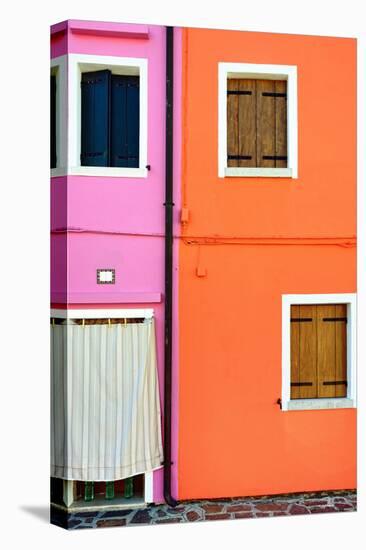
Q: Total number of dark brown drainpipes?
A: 1